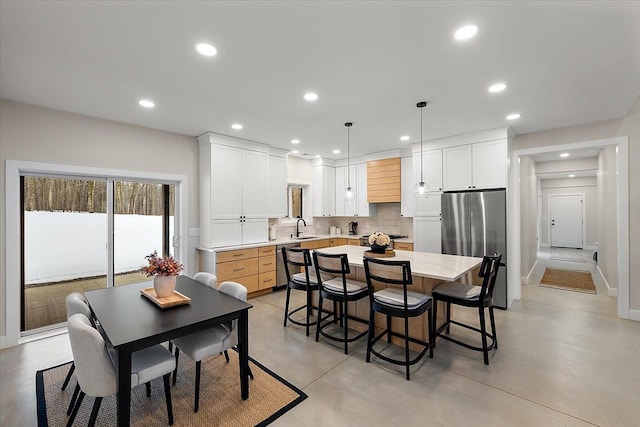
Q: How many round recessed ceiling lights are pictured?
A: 14